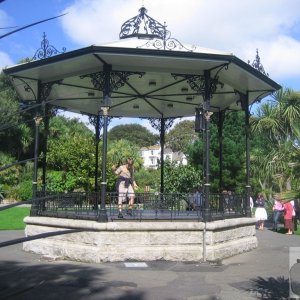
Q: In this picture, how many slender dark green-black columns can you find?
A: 8